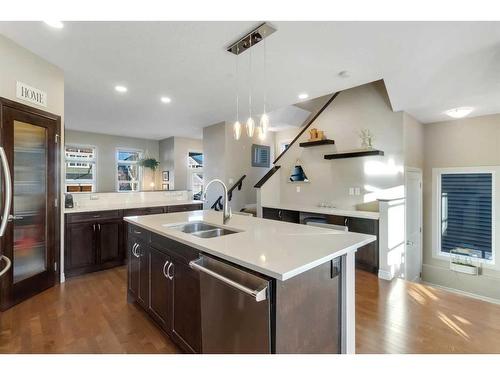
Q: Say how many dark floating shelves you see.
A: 2